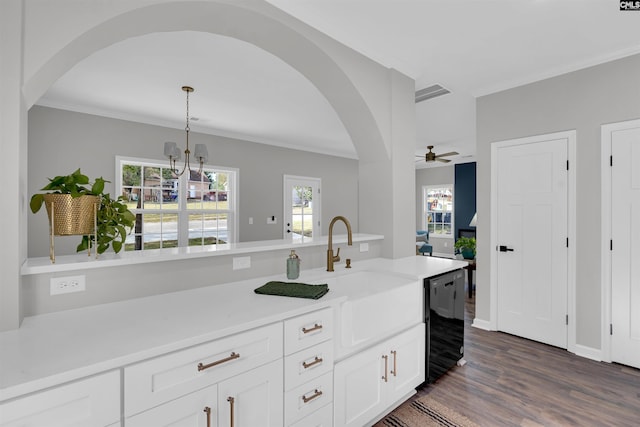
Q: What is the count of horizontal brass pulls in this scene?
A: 4